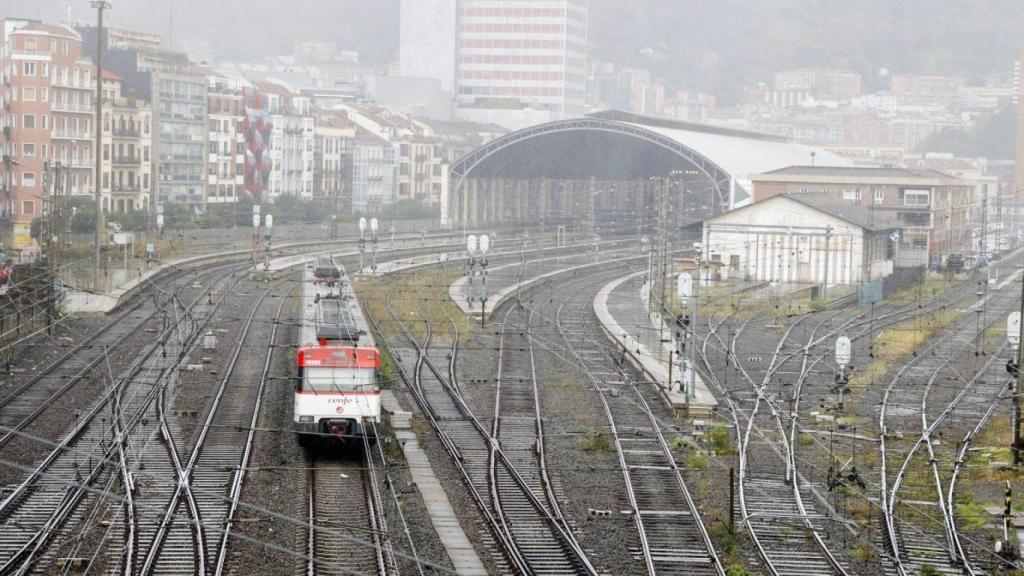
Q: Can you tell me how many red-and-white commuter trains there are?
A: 1